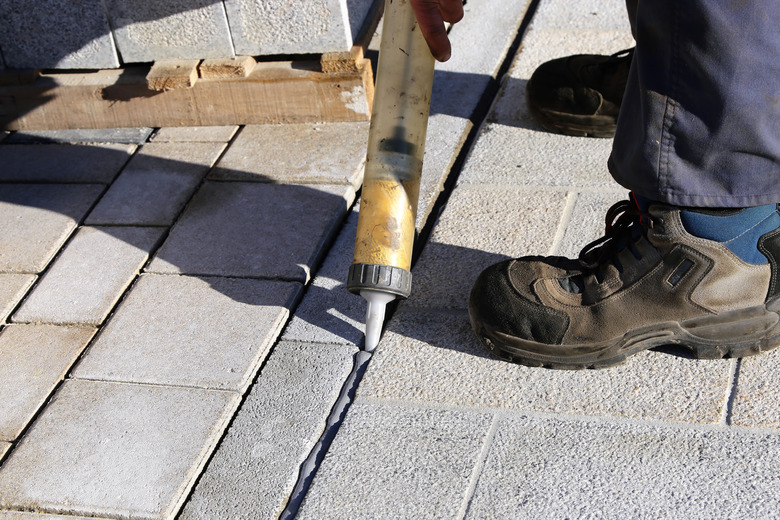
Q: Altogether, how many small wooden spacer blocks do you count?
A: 3